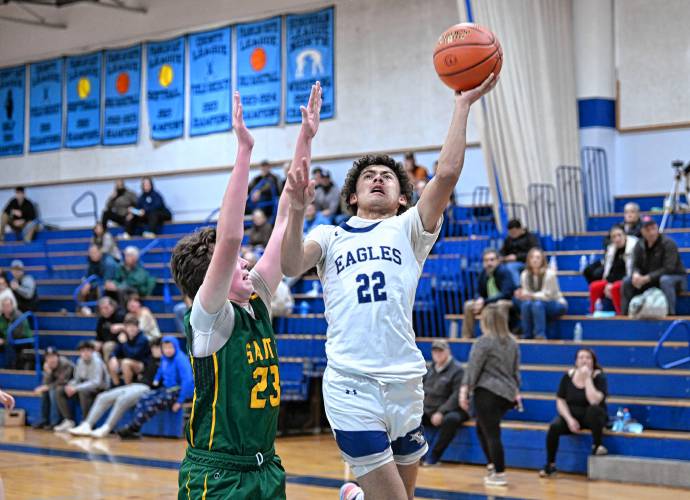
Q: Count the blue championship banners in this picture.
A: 8